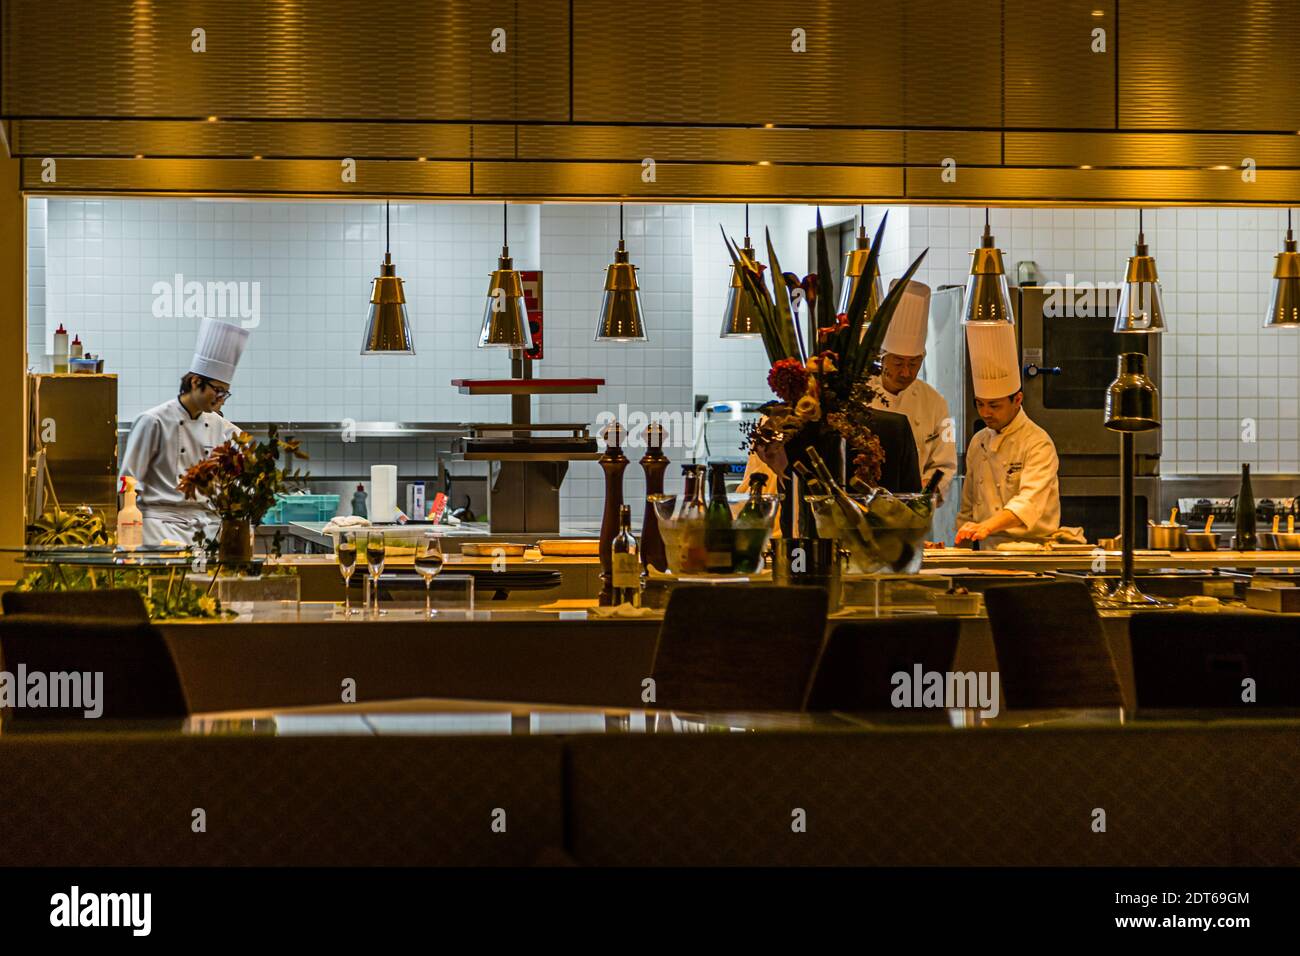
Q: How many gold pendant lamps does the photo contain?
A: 8